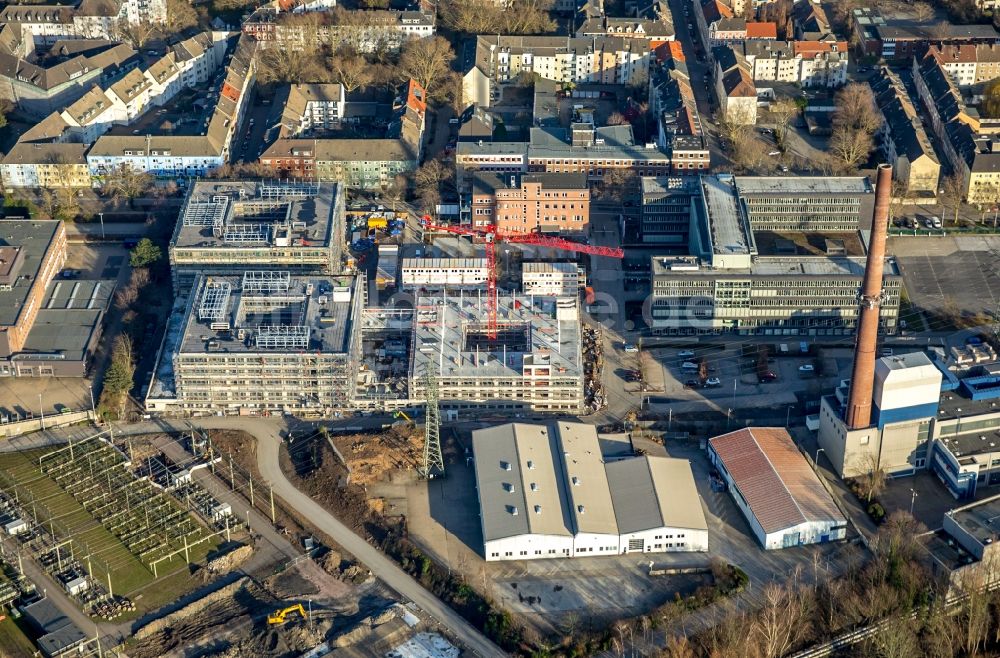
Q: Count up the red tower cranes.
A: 1